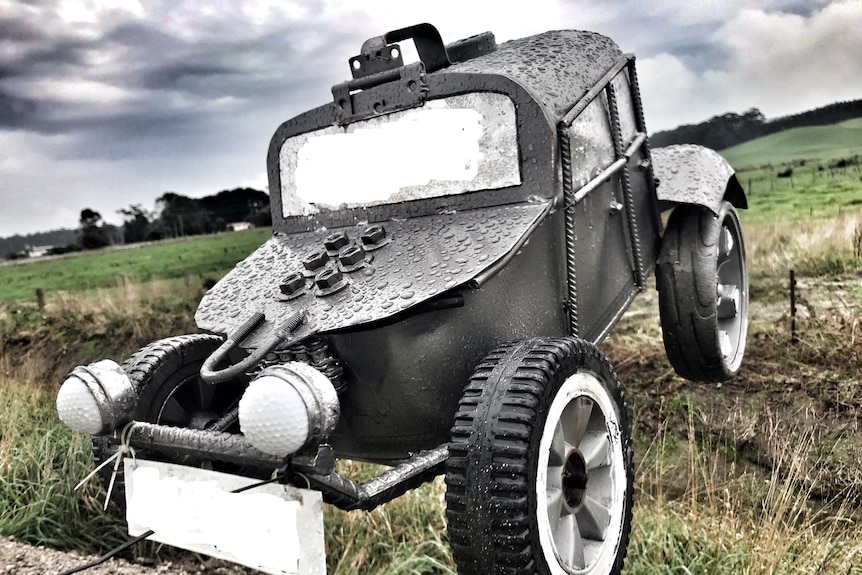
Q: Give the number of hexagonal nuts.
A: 6